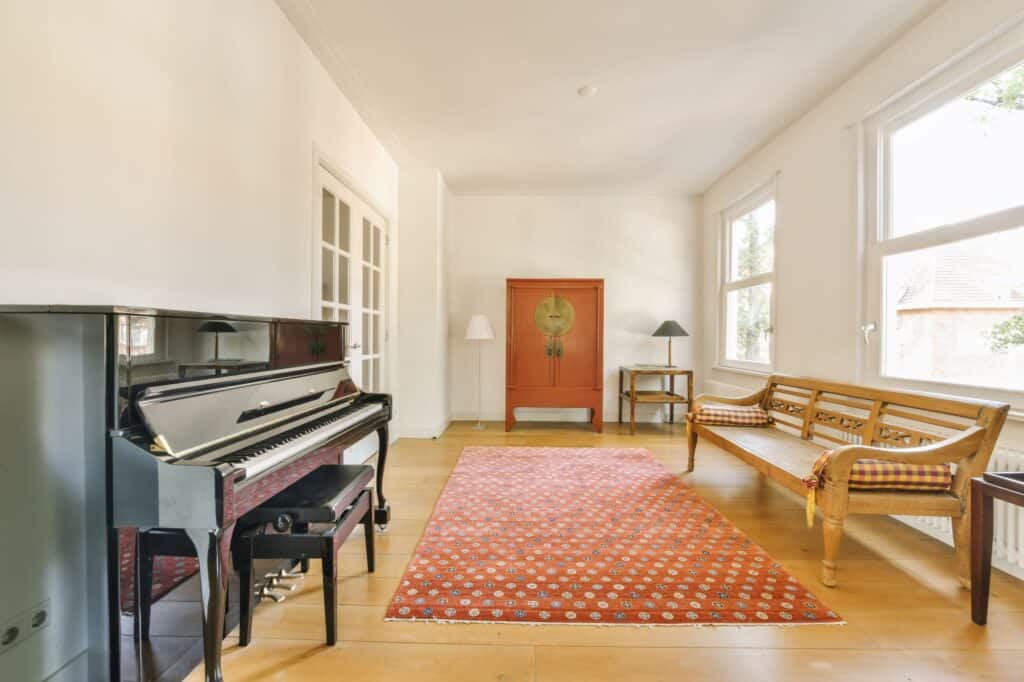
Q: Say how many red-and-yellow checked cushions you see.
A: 2